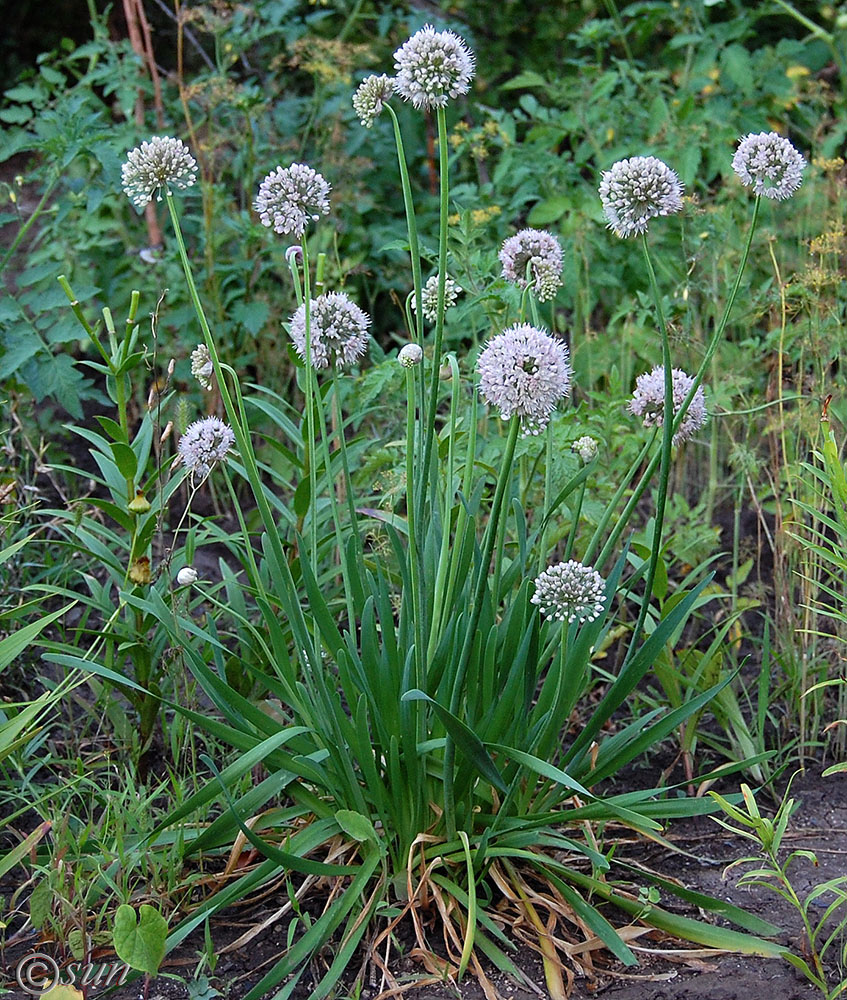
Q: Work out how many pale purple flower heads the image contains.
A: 11